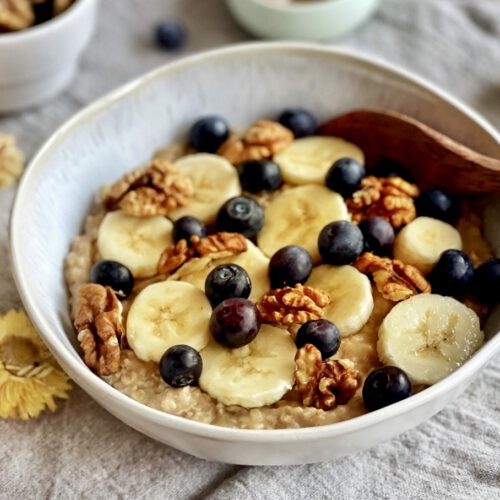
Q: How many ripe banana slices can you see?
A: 10